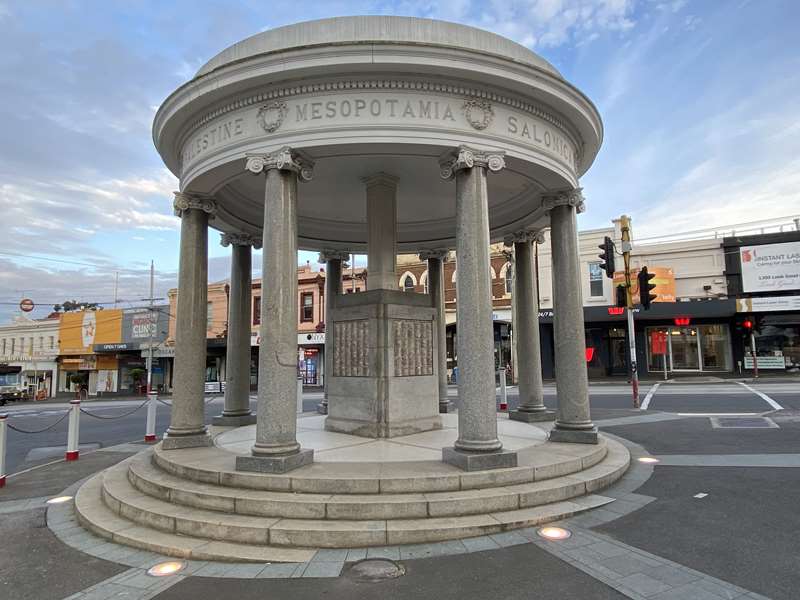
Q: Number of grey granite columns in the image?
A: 8